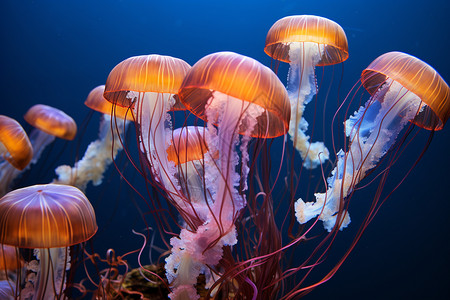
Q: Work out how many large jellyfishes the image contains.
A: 5